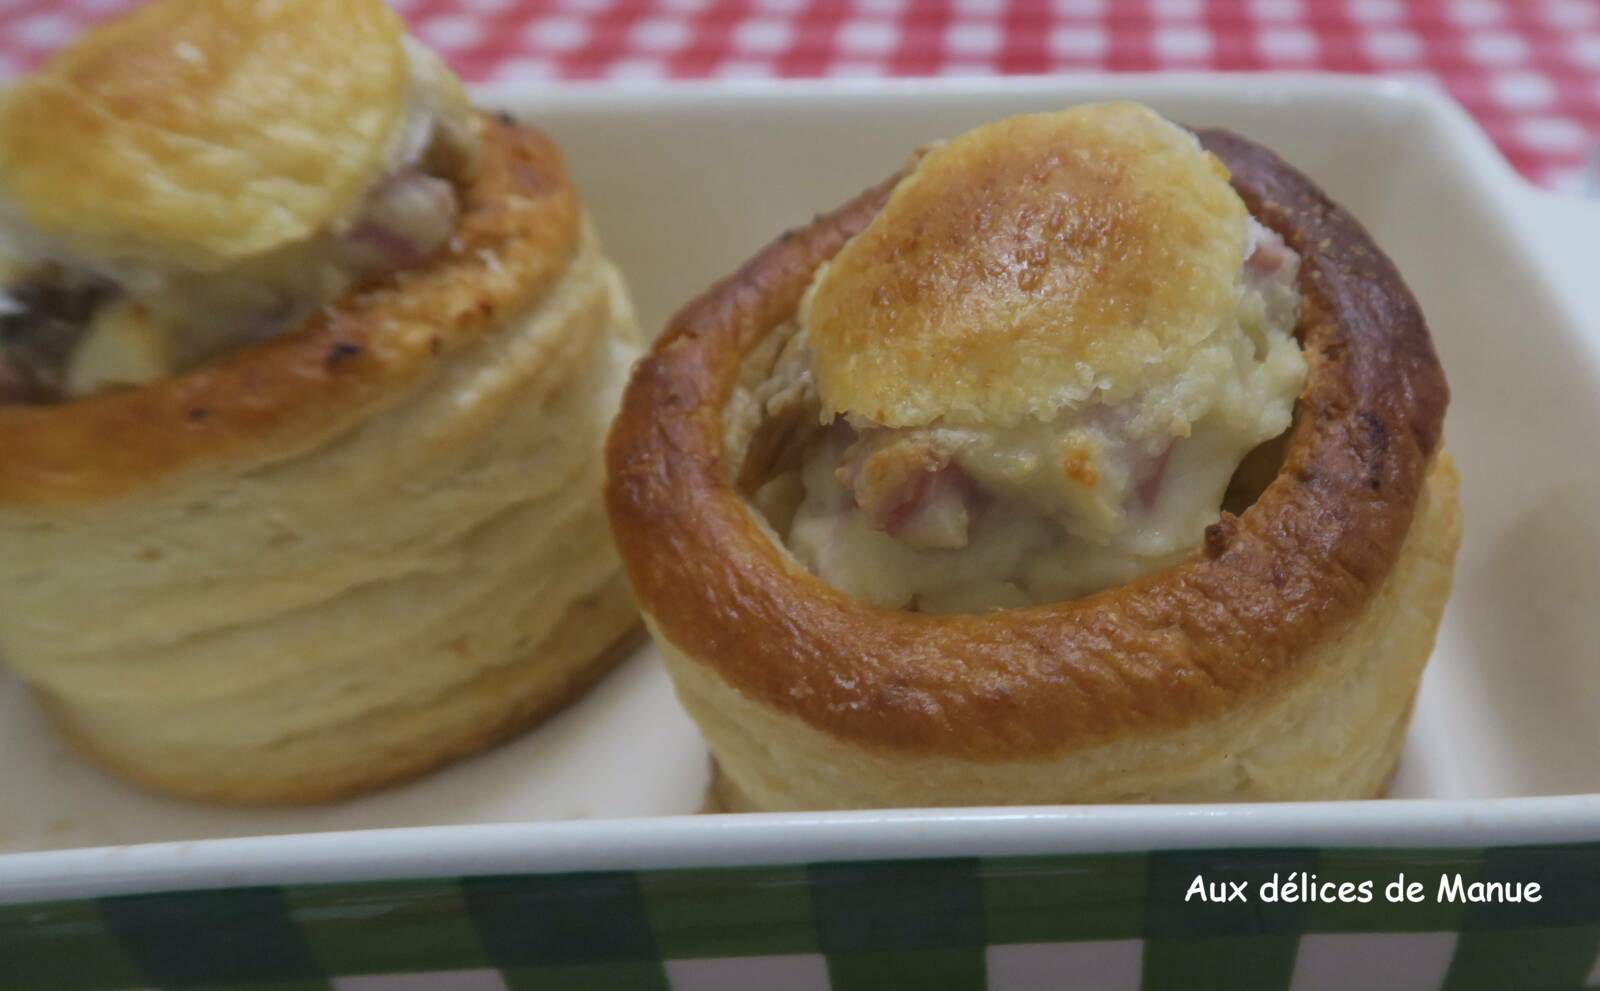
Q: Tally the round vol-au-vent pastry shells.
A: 2